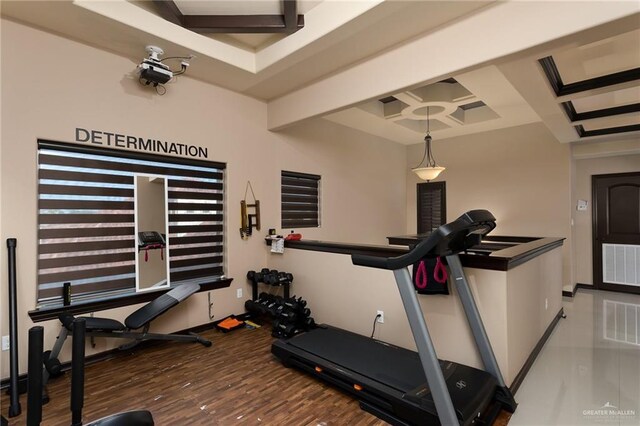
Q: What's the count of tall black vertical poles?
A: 3